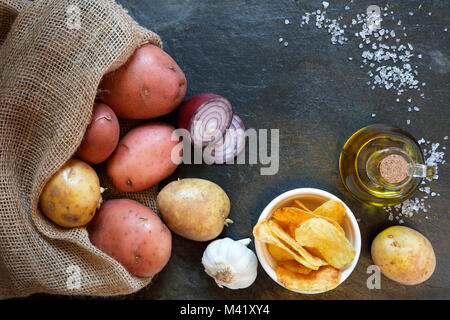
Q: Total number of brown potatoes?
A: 3